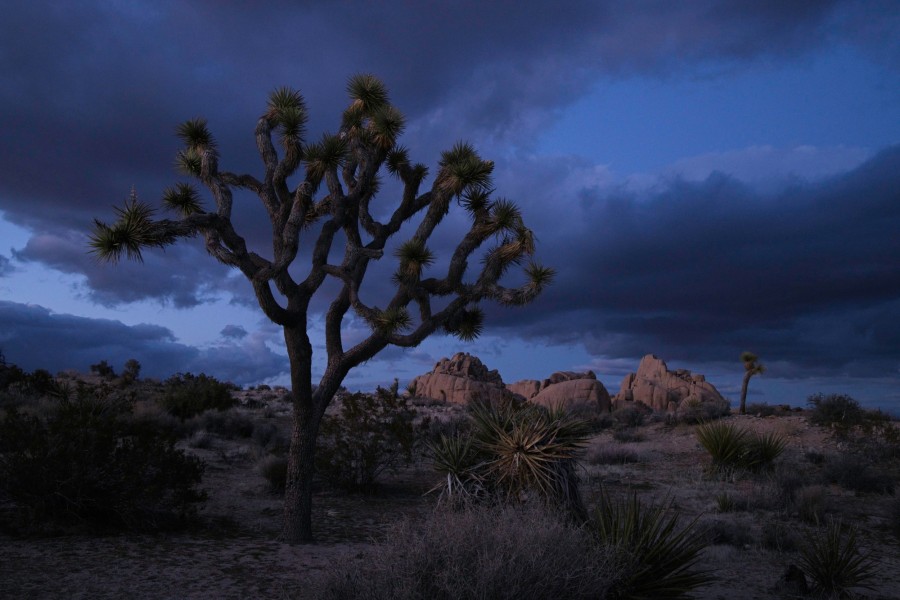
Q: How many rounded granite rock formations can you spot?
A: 3